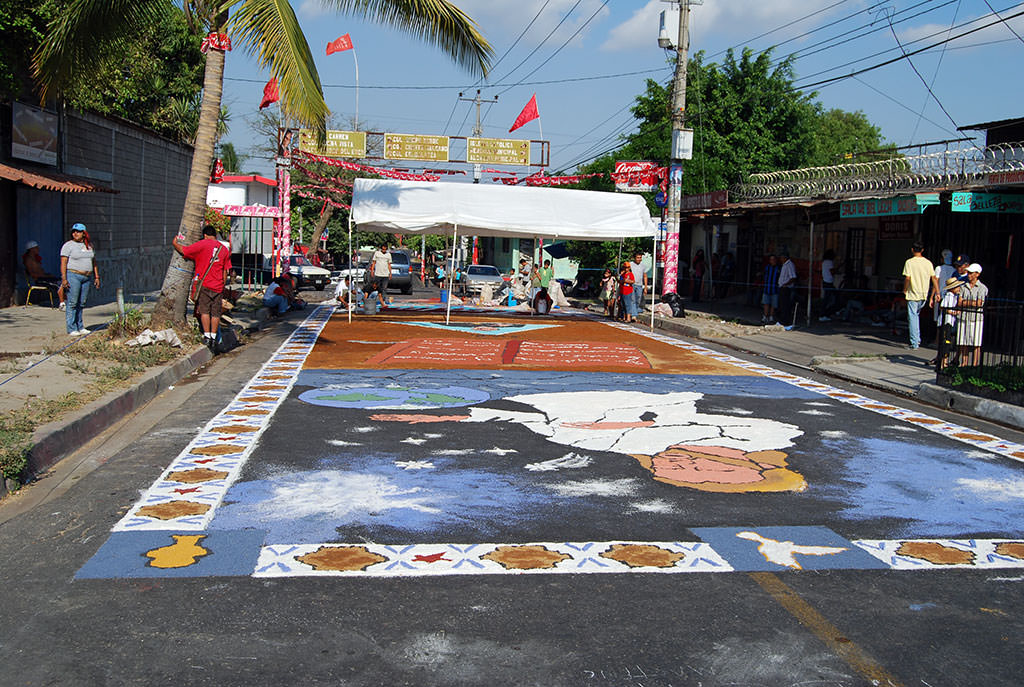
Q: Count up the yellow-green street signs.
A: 3